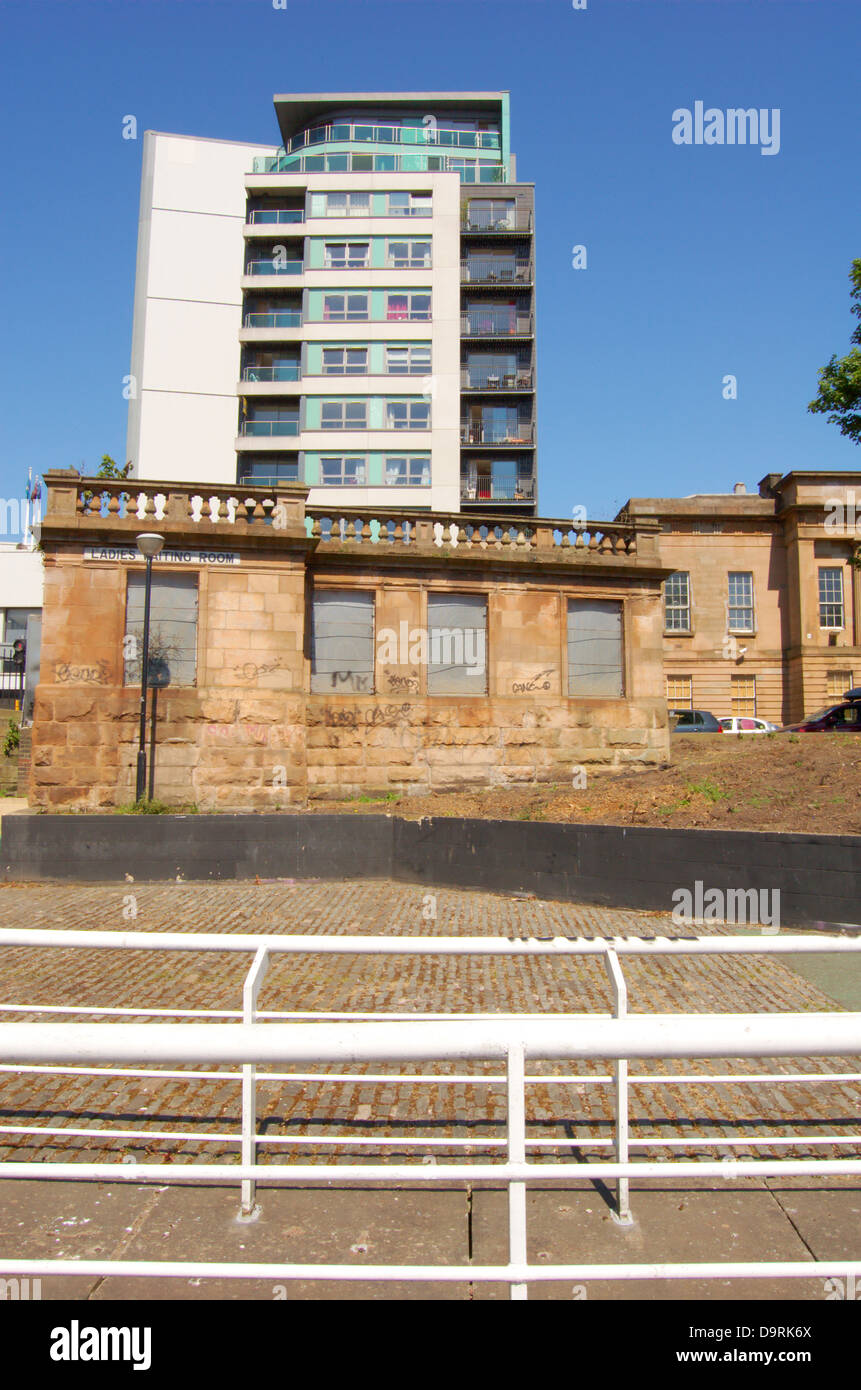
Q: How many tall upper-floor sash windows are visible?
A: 3